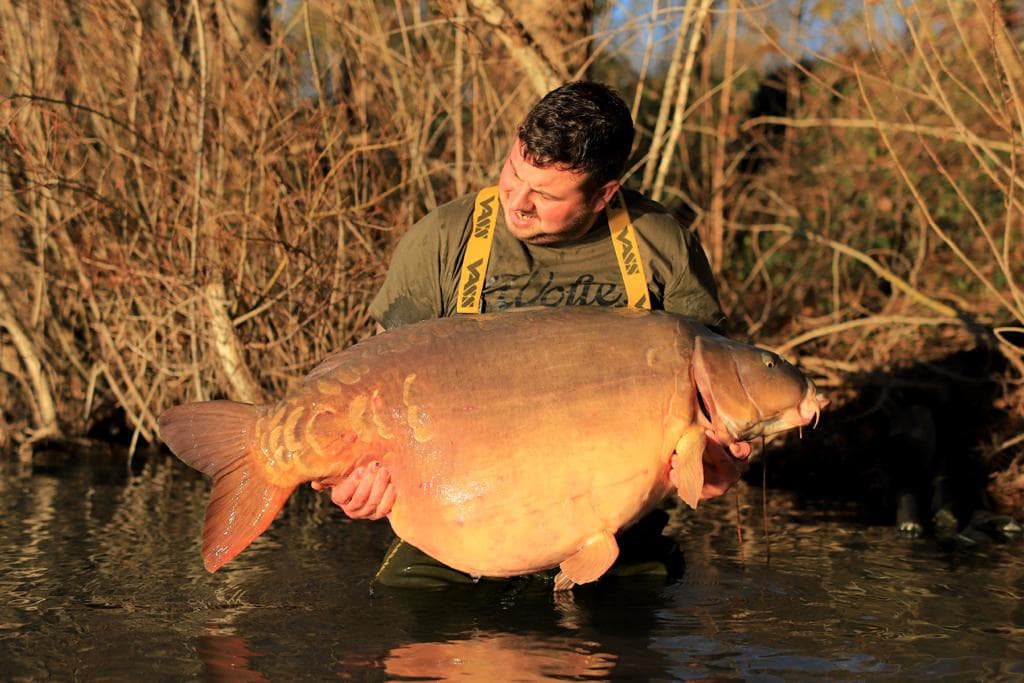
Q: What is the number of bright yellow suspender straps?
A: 2